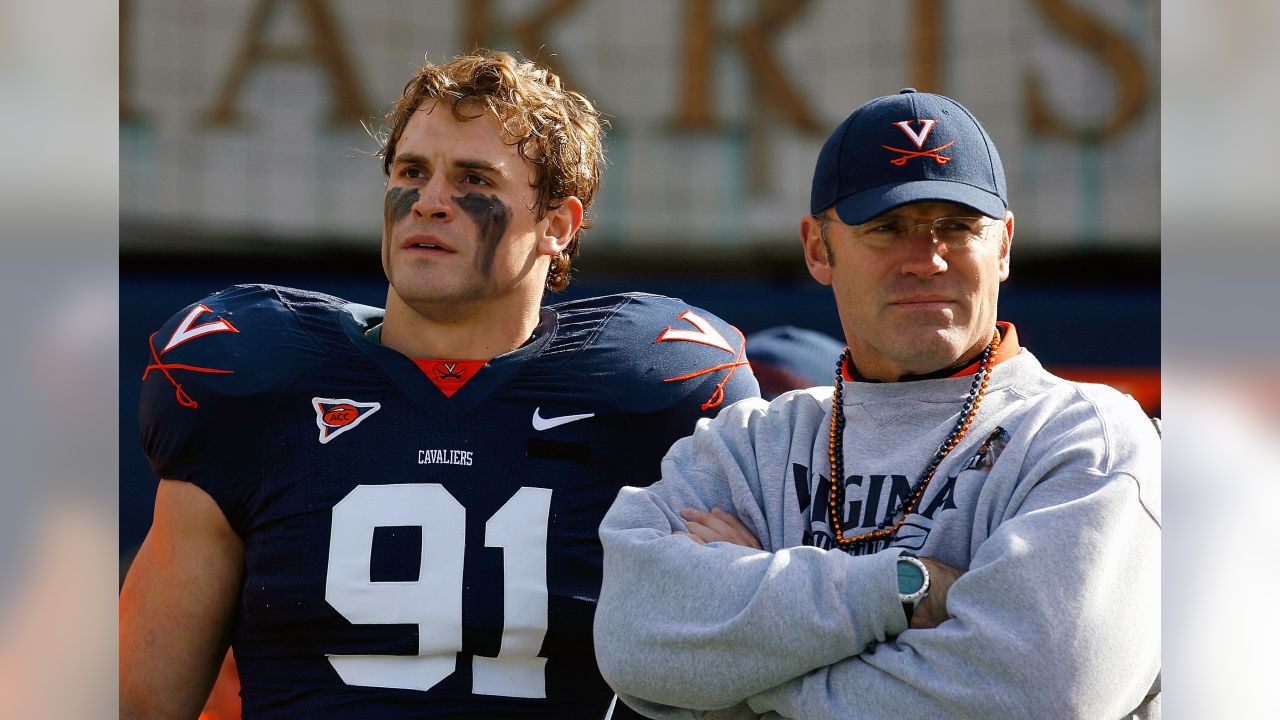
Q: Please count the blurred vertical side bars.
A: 2